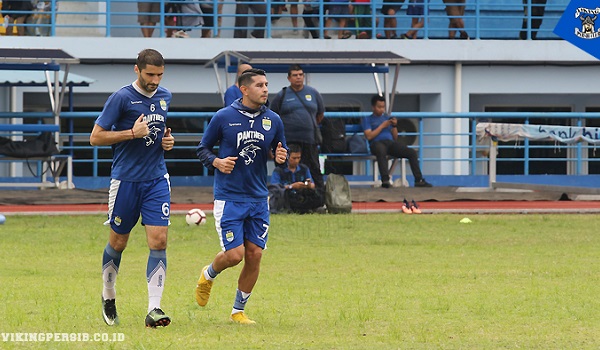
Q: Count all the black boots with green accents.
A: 2